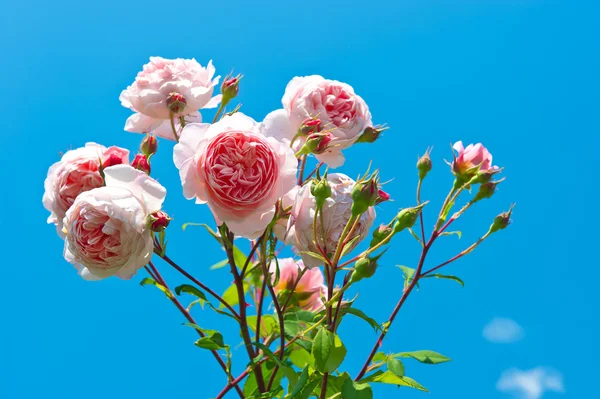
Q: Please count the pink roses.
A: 8